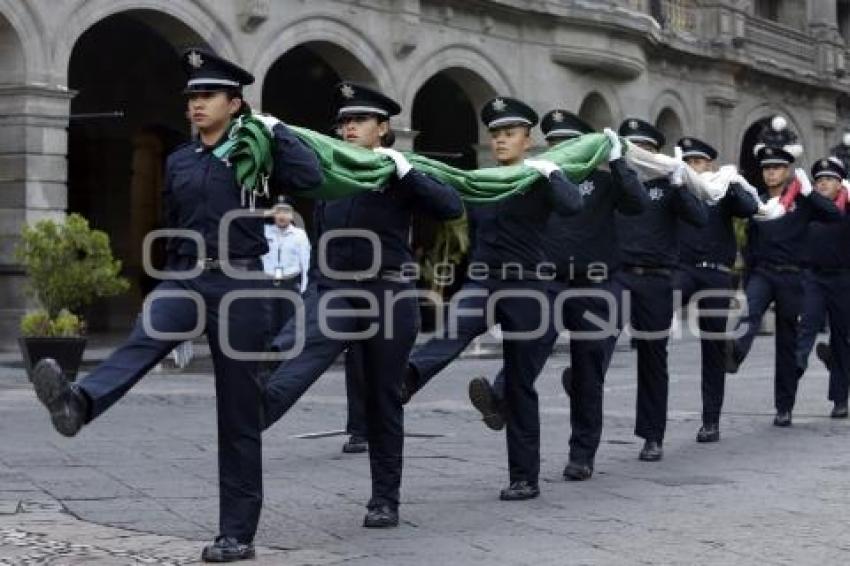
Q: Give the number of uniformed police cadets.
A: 8